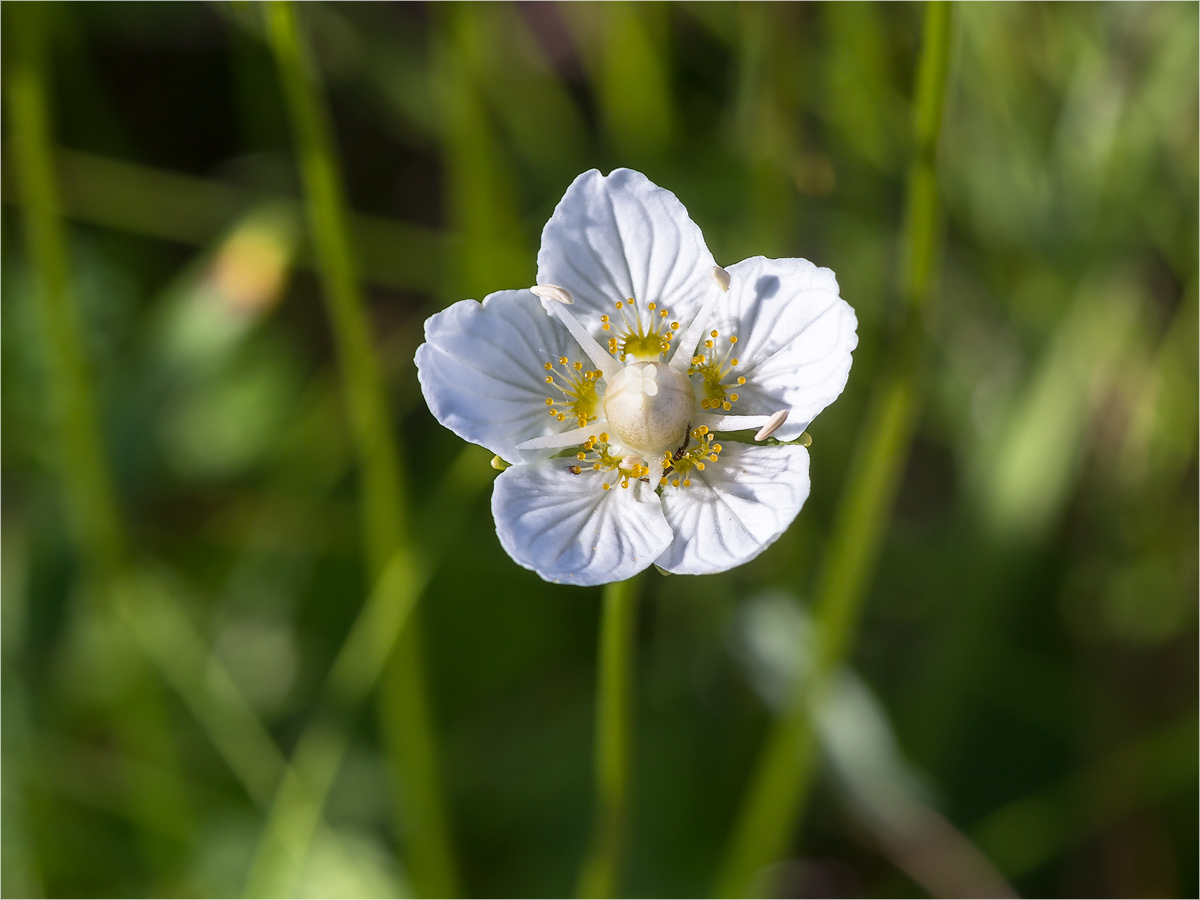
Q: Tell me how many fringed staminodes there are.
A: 5